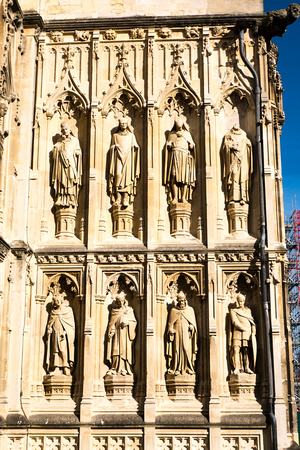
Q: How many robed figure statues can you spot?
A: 8